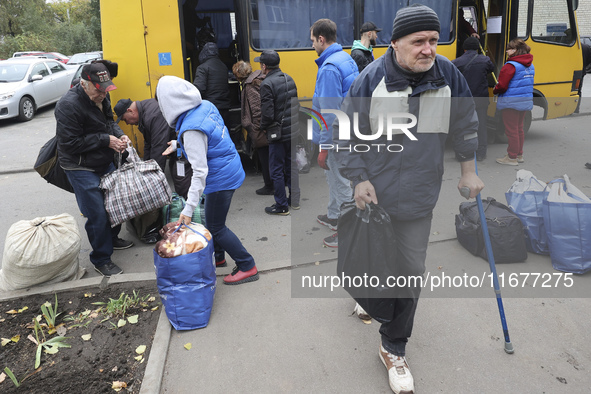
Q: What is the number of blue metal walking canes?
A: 1